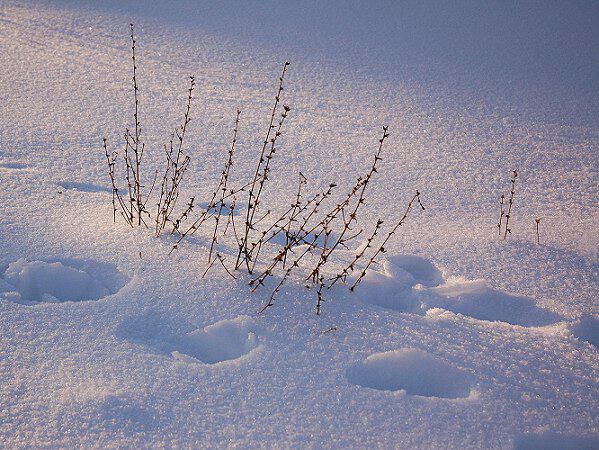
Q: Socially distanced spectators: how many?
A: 0